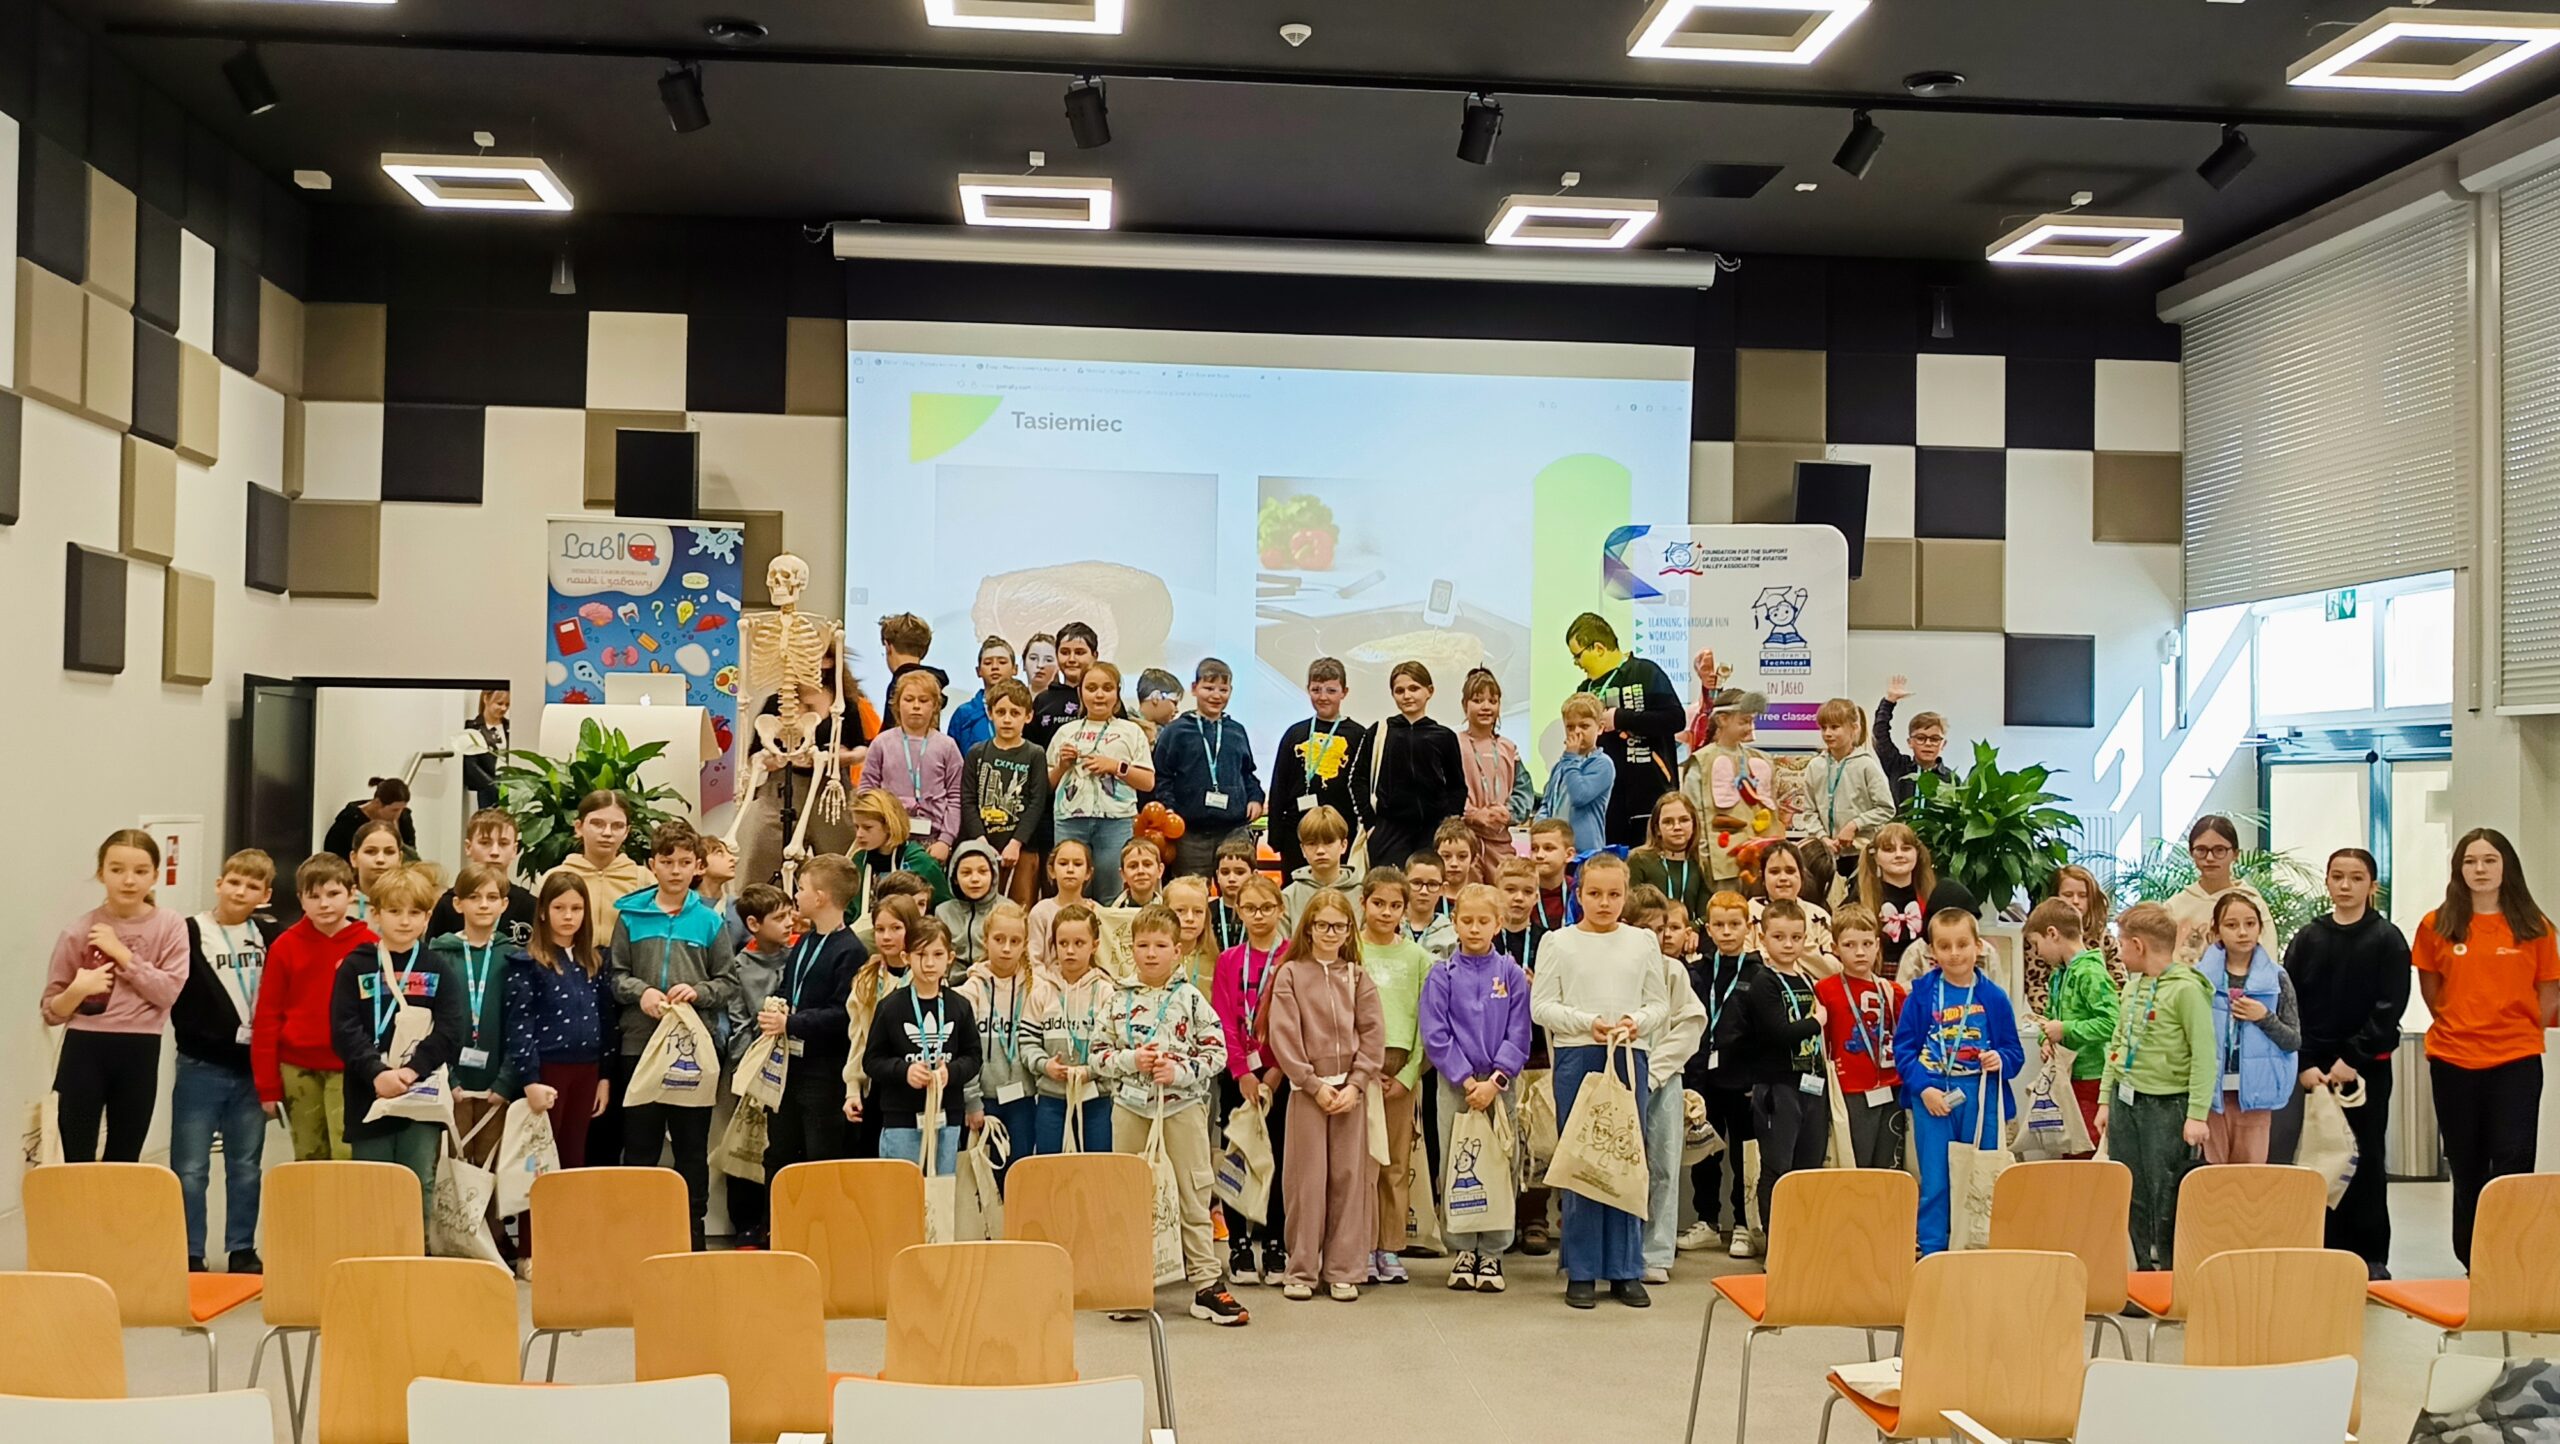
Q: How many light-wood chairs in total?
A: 15